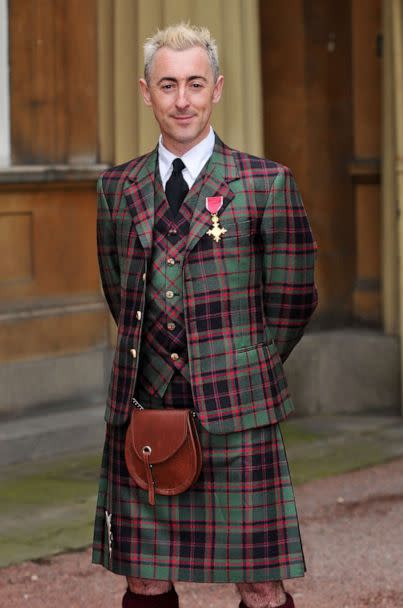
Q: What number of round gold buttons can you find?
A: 8